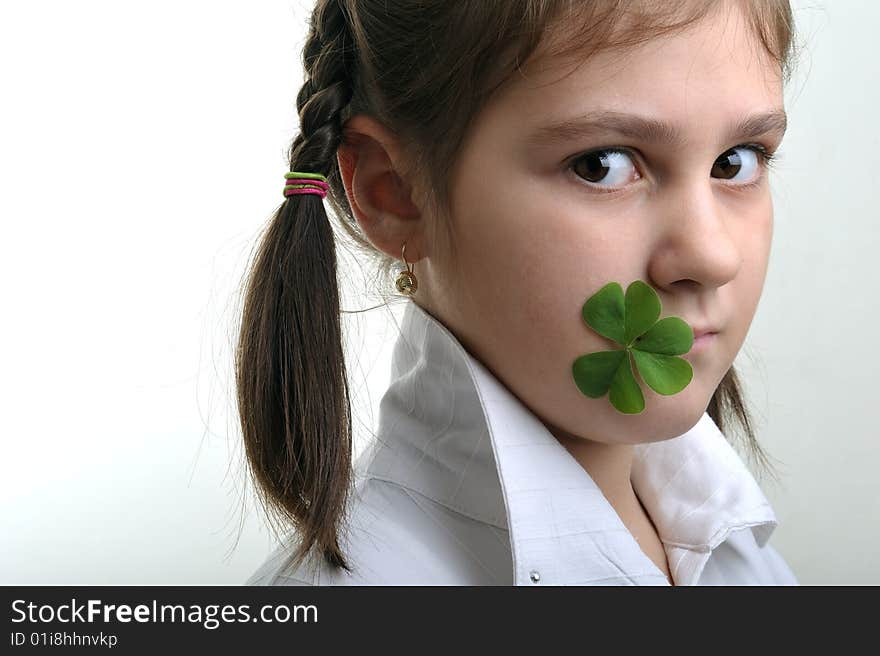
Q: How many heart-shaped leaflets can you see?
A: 3